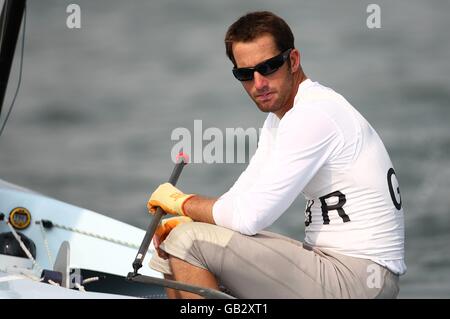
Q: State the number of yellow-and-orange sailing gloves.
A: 2